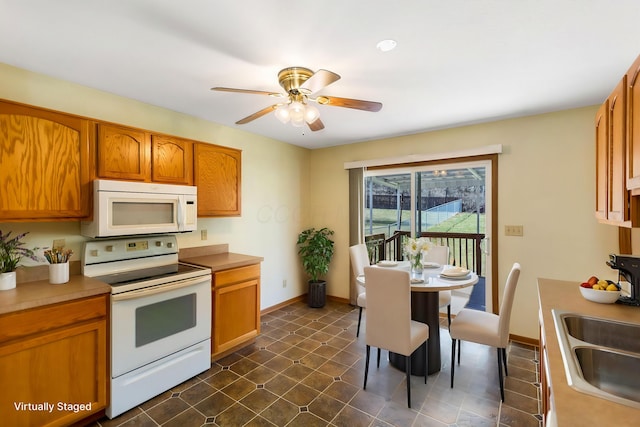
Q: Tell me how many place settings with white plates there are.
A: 4